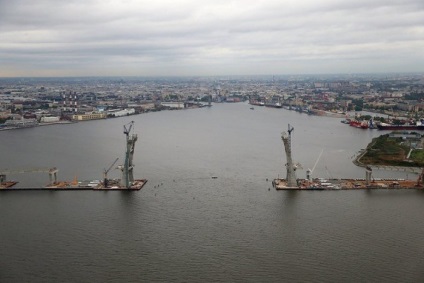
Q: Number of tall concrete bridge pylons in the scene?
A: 2